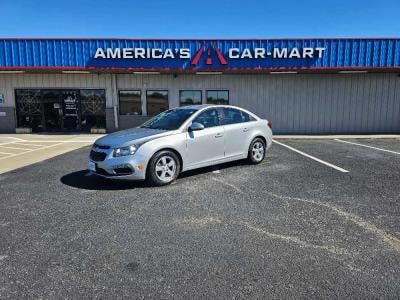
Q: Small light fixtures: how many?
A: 6